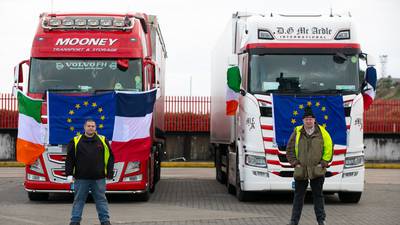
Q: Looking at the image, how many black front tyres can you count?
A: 4